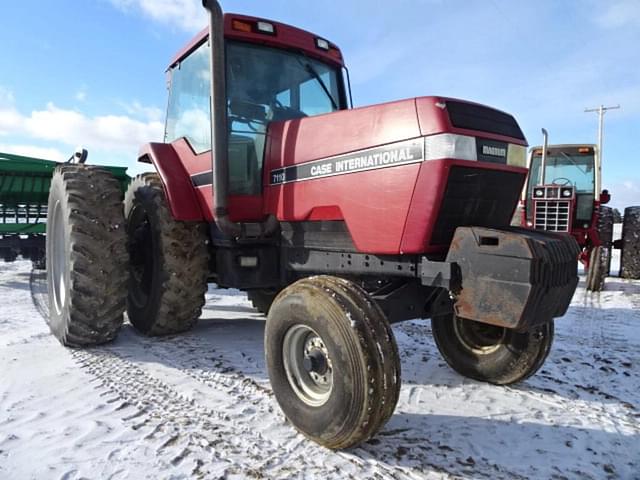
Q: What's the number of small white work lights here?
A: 2